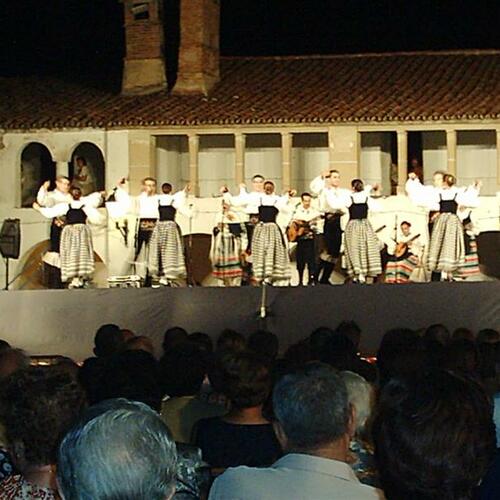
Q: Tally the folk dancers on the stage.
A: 10